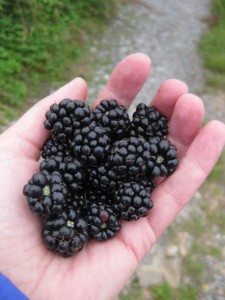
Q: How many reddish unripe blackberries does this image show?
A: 1